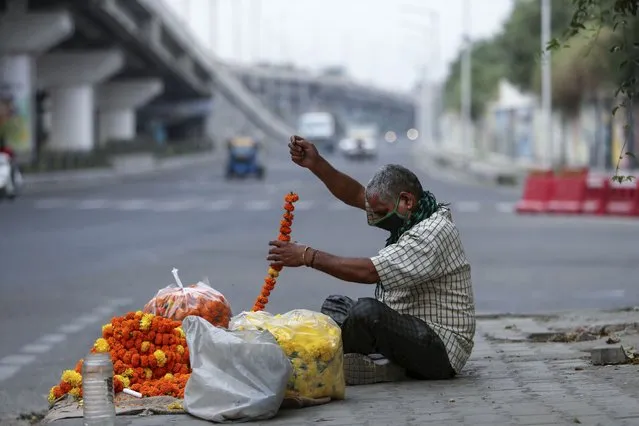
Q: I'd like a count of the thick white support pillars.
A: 3